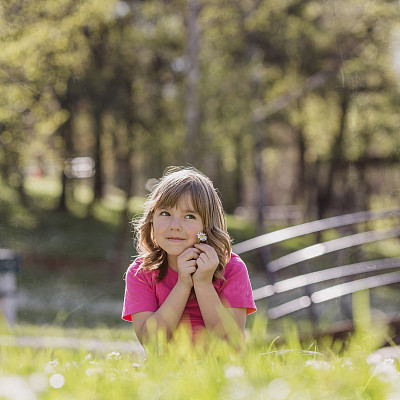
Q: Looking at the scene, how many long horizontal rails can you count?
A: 4